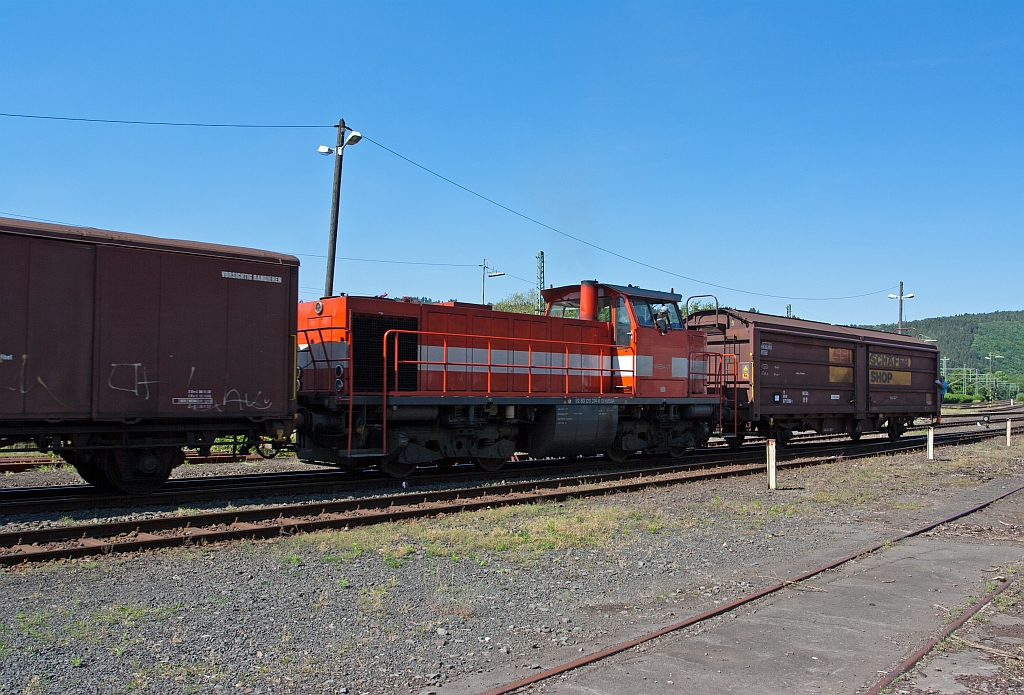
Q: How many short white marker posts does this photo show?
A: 3